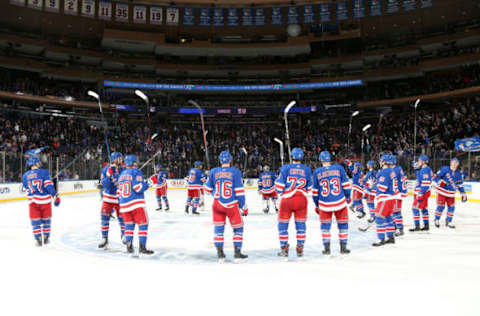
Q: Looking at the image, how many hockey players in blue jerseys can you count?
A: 15